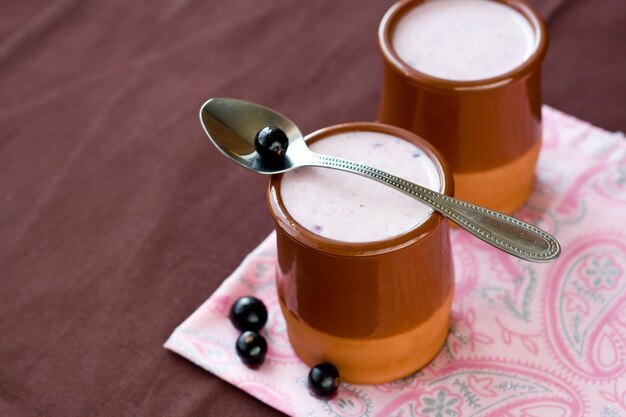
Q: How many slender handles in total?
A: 1